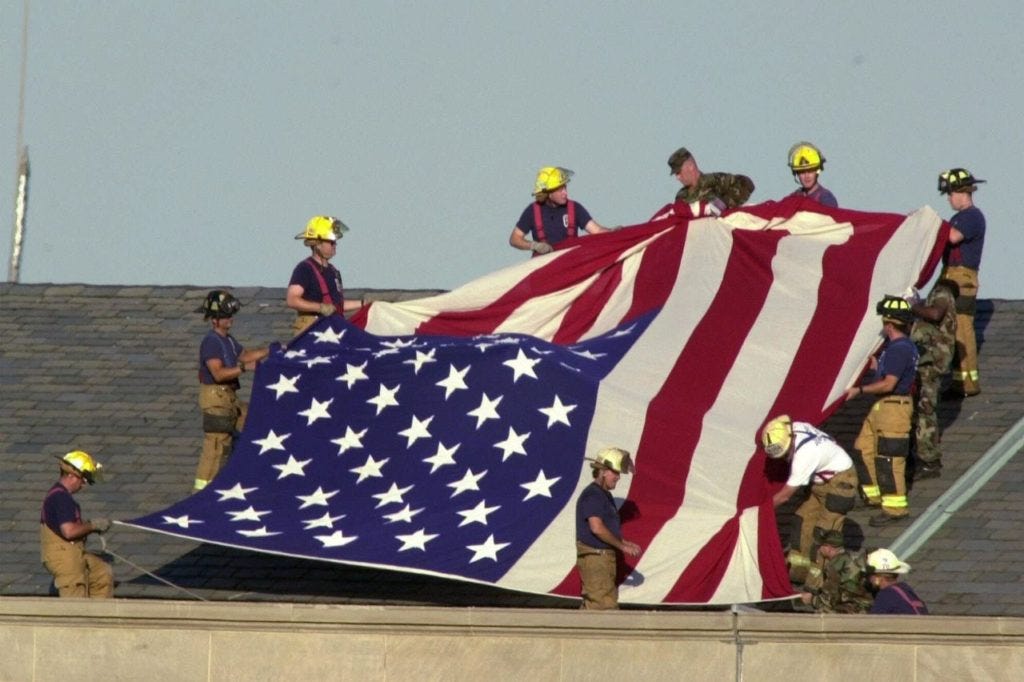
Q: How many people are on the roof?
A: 13